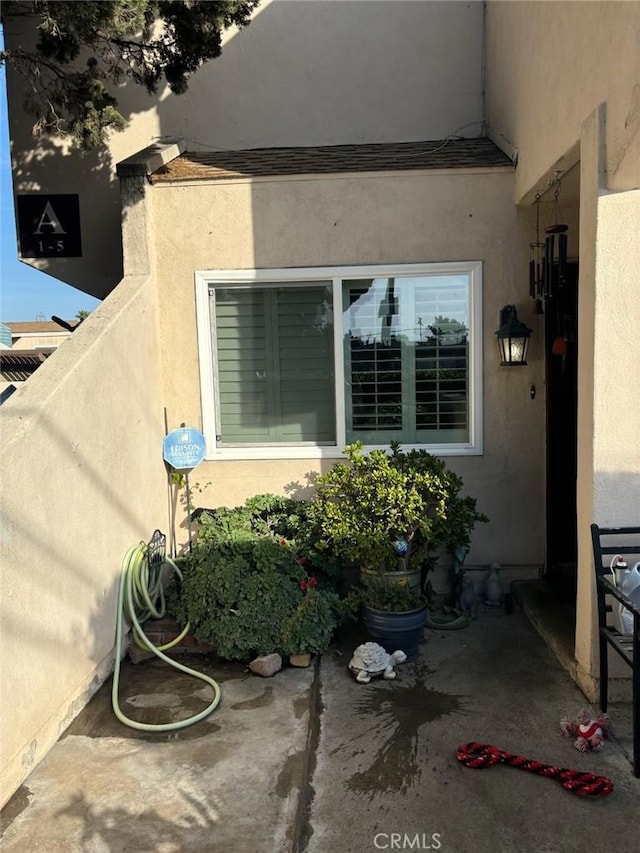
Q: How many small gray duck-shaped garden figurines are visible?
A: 2